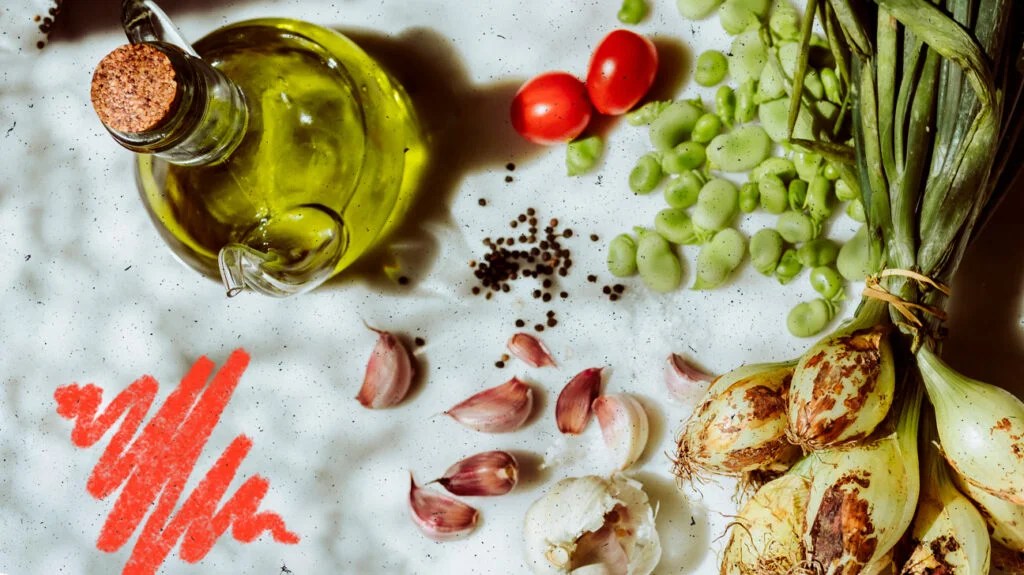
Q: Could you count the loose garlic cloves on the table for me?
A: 8